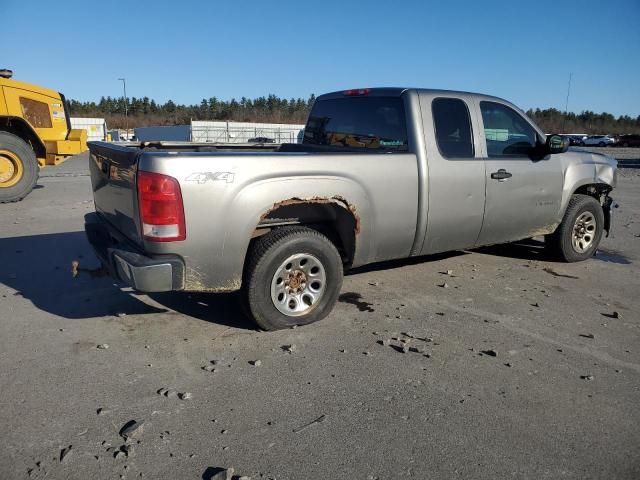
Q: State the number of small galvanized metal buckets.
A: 0